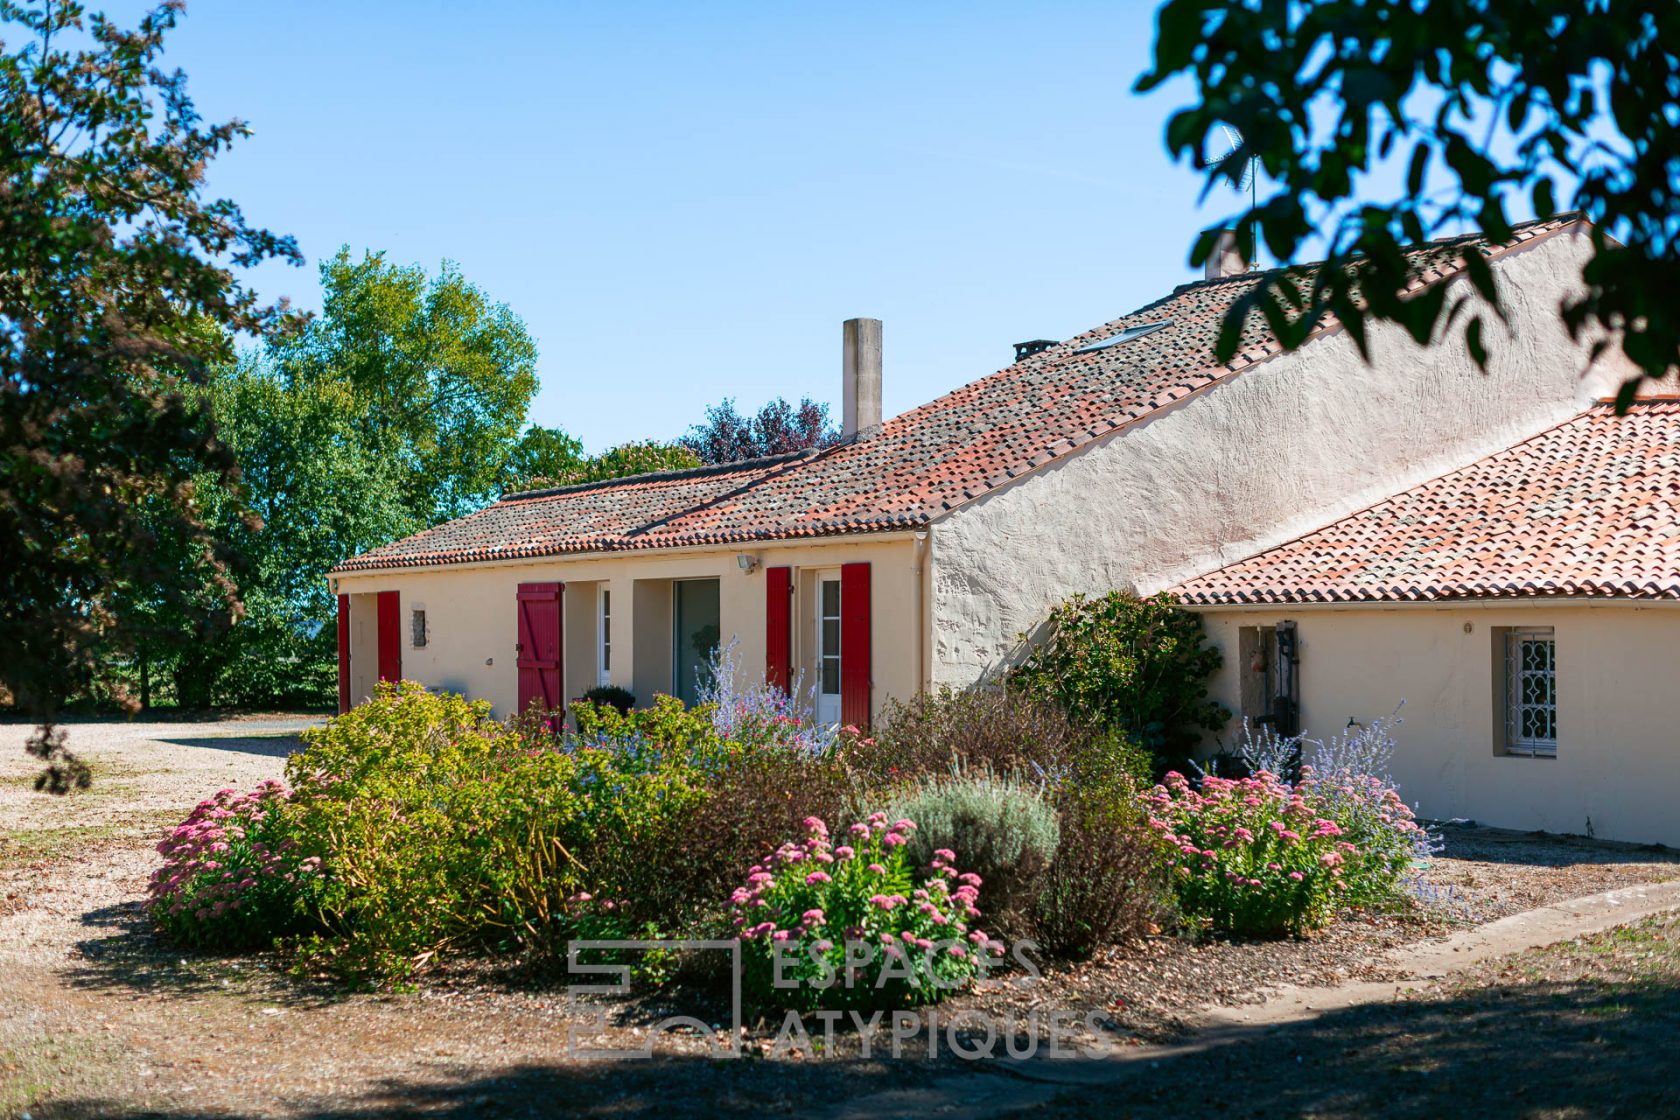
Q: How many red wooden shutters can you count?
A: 5